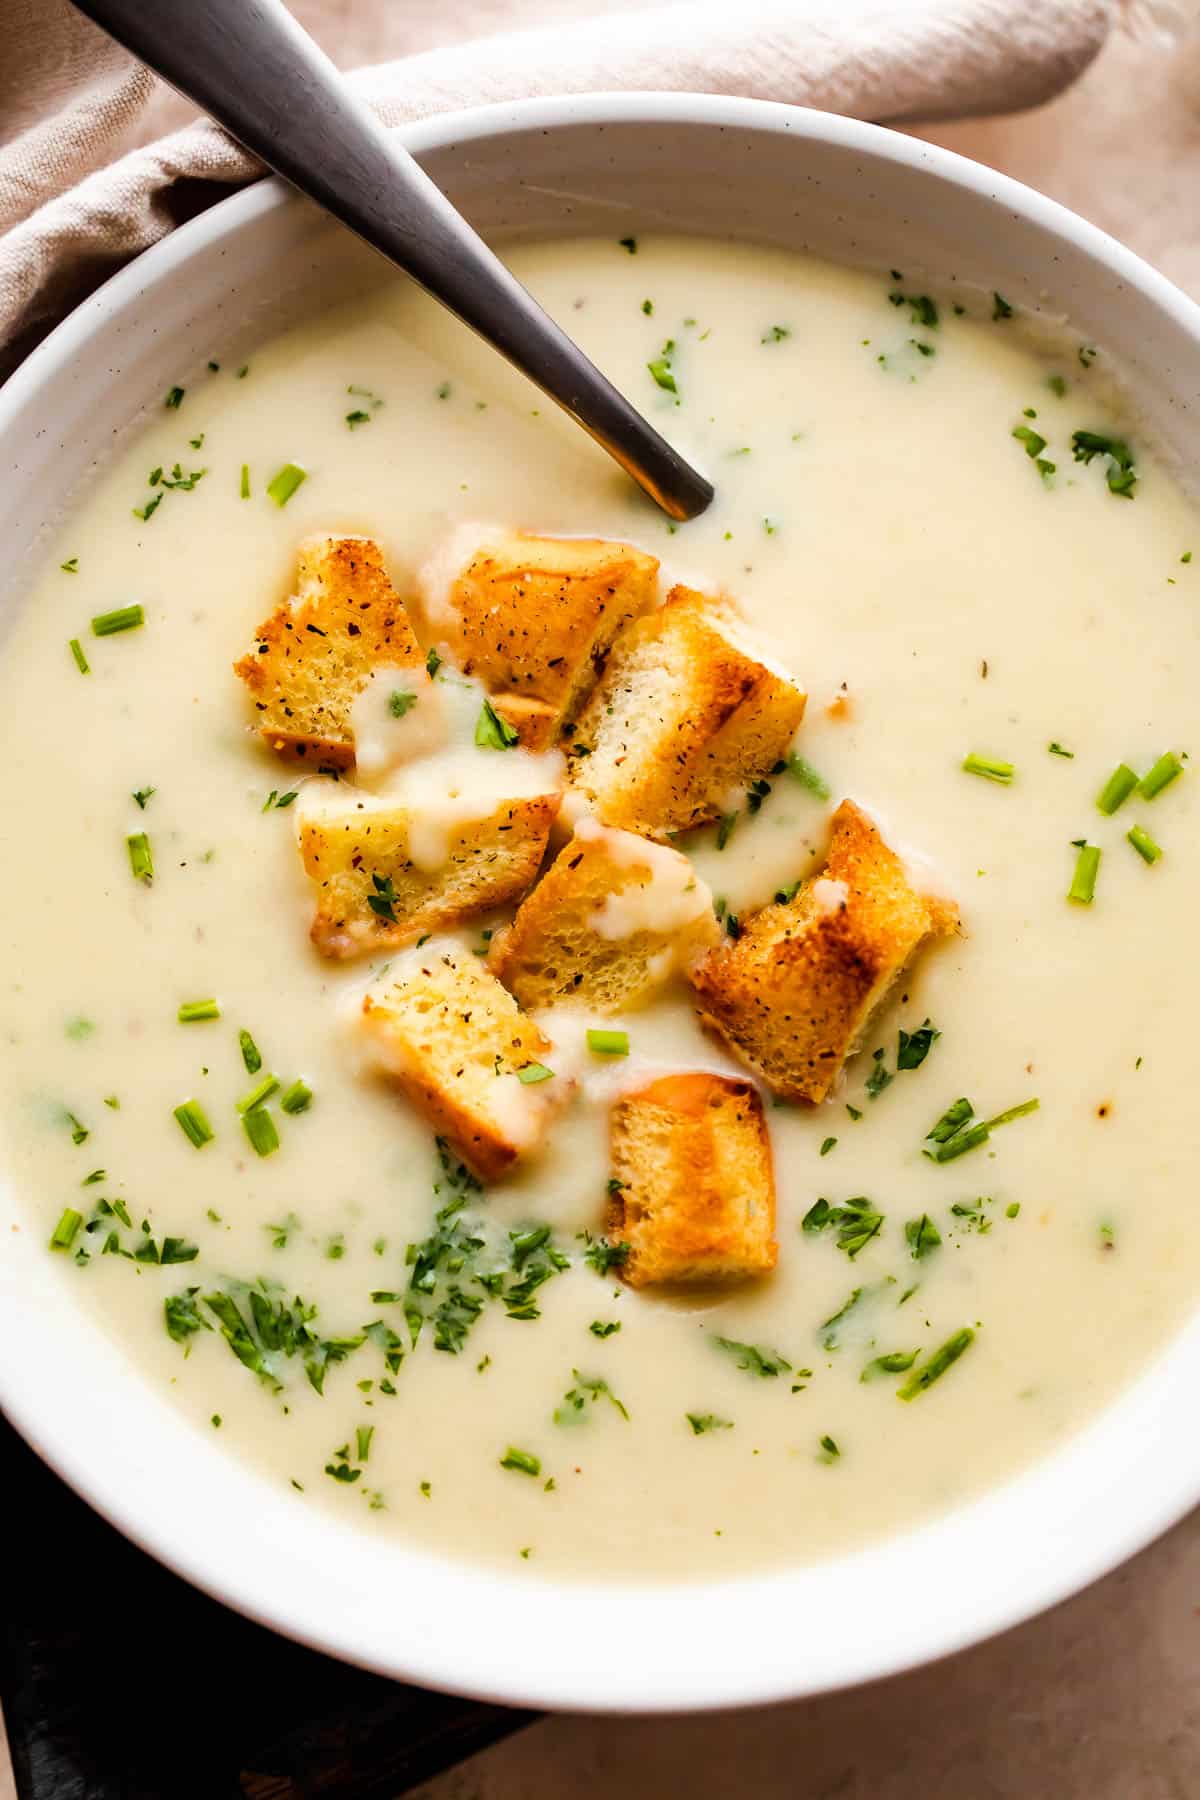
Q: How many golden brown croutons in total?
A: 8